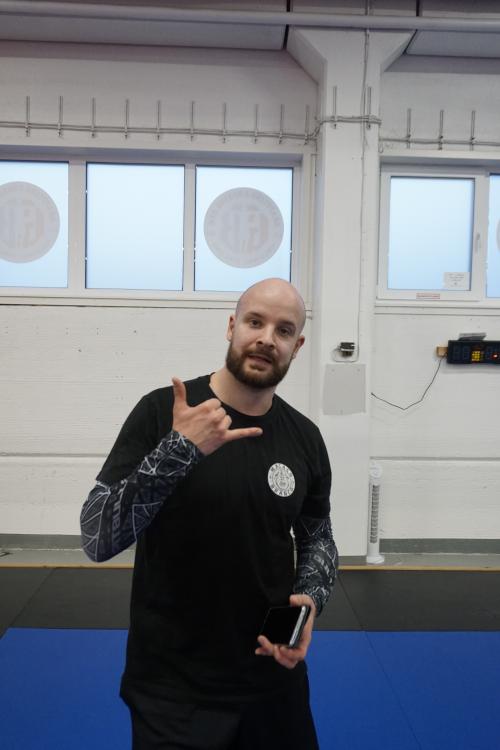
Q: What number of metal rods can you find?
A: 15